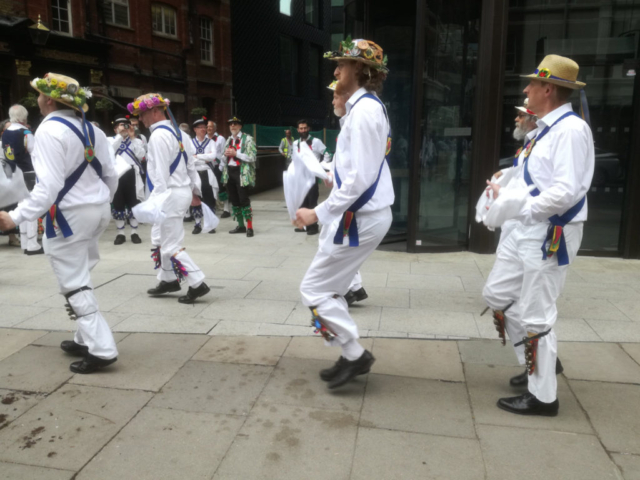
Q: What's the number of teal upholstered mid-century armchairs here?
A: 0